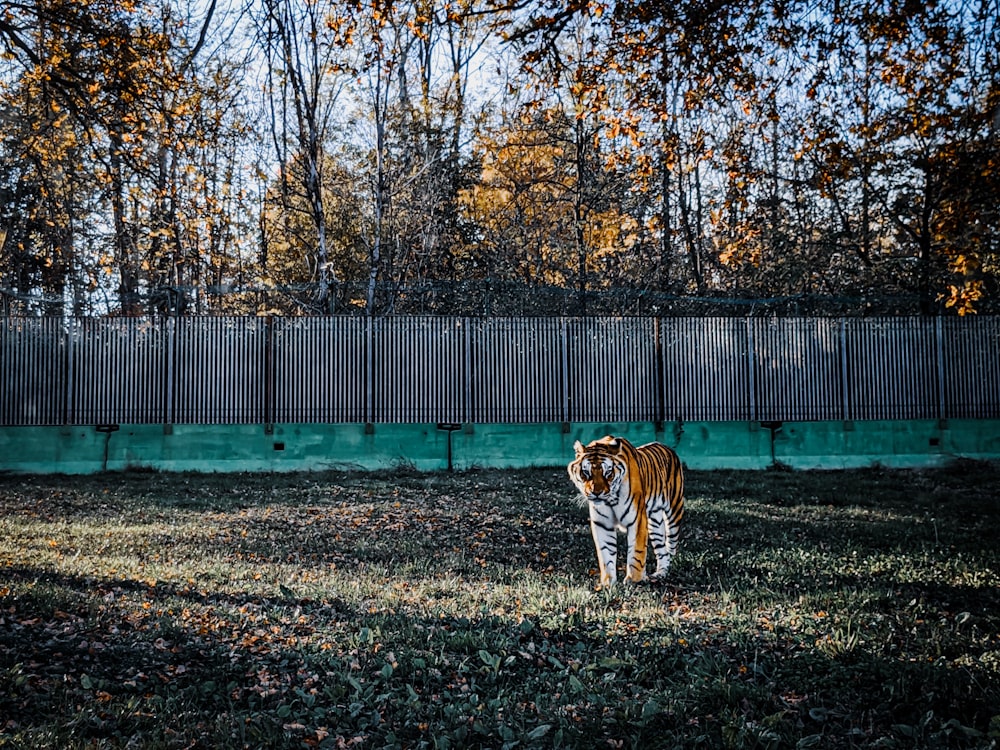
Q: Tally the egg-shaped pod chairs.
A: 0